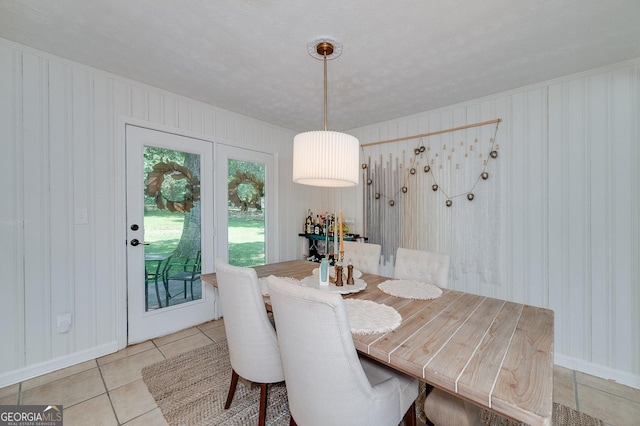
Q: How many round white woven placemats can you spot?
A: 4